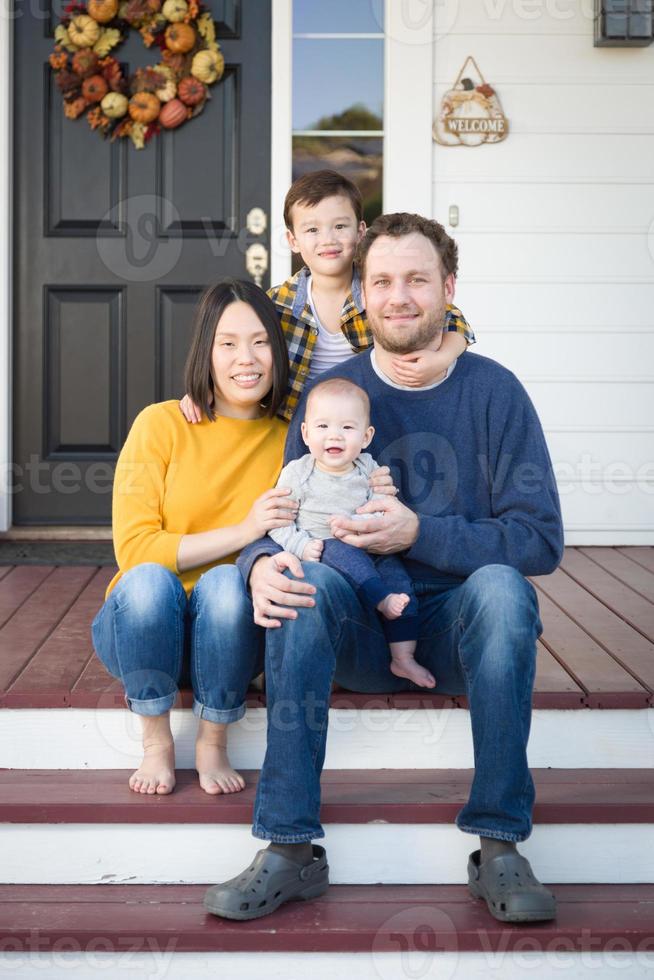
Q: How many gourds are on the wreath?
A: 12